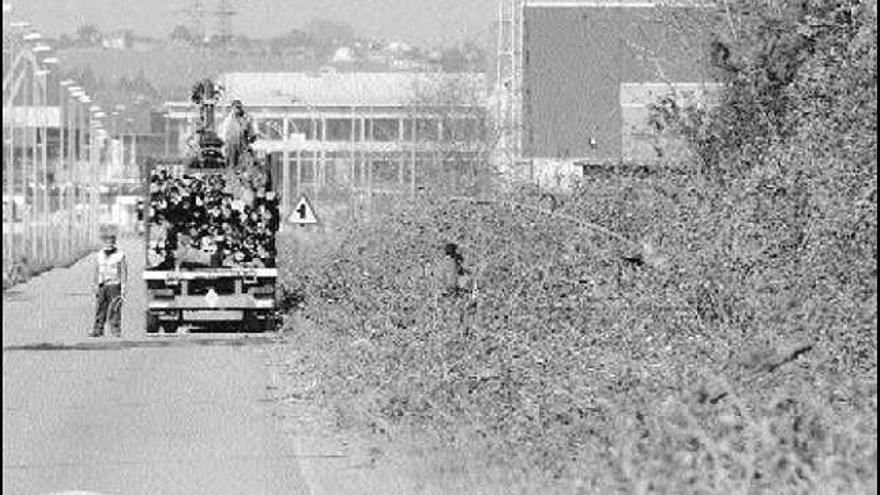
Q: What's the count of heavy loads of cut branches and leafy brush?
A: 1